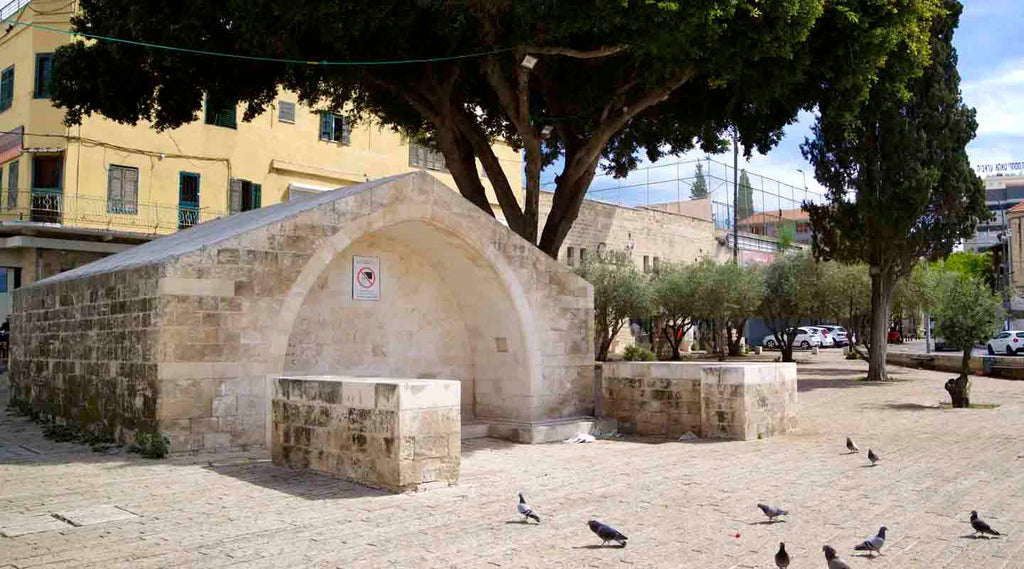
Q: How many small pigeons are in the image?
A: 9